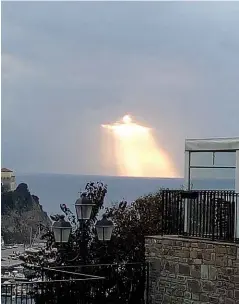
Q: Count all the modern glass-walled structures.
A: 1